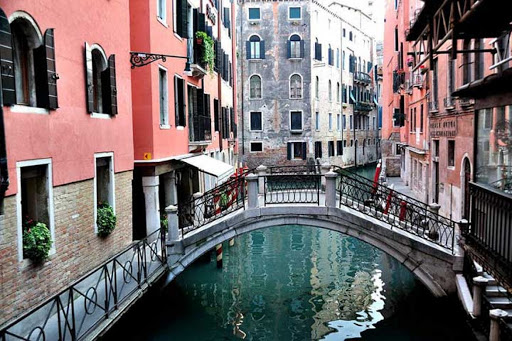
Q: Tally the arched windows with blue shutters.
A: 2